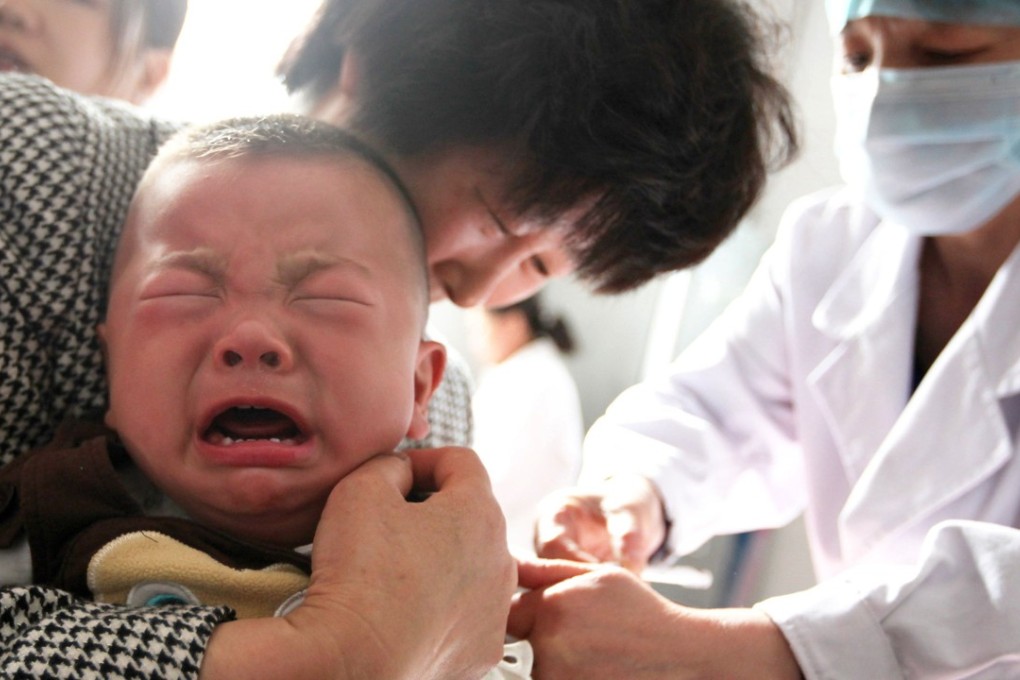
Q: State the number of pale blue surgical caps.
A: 1